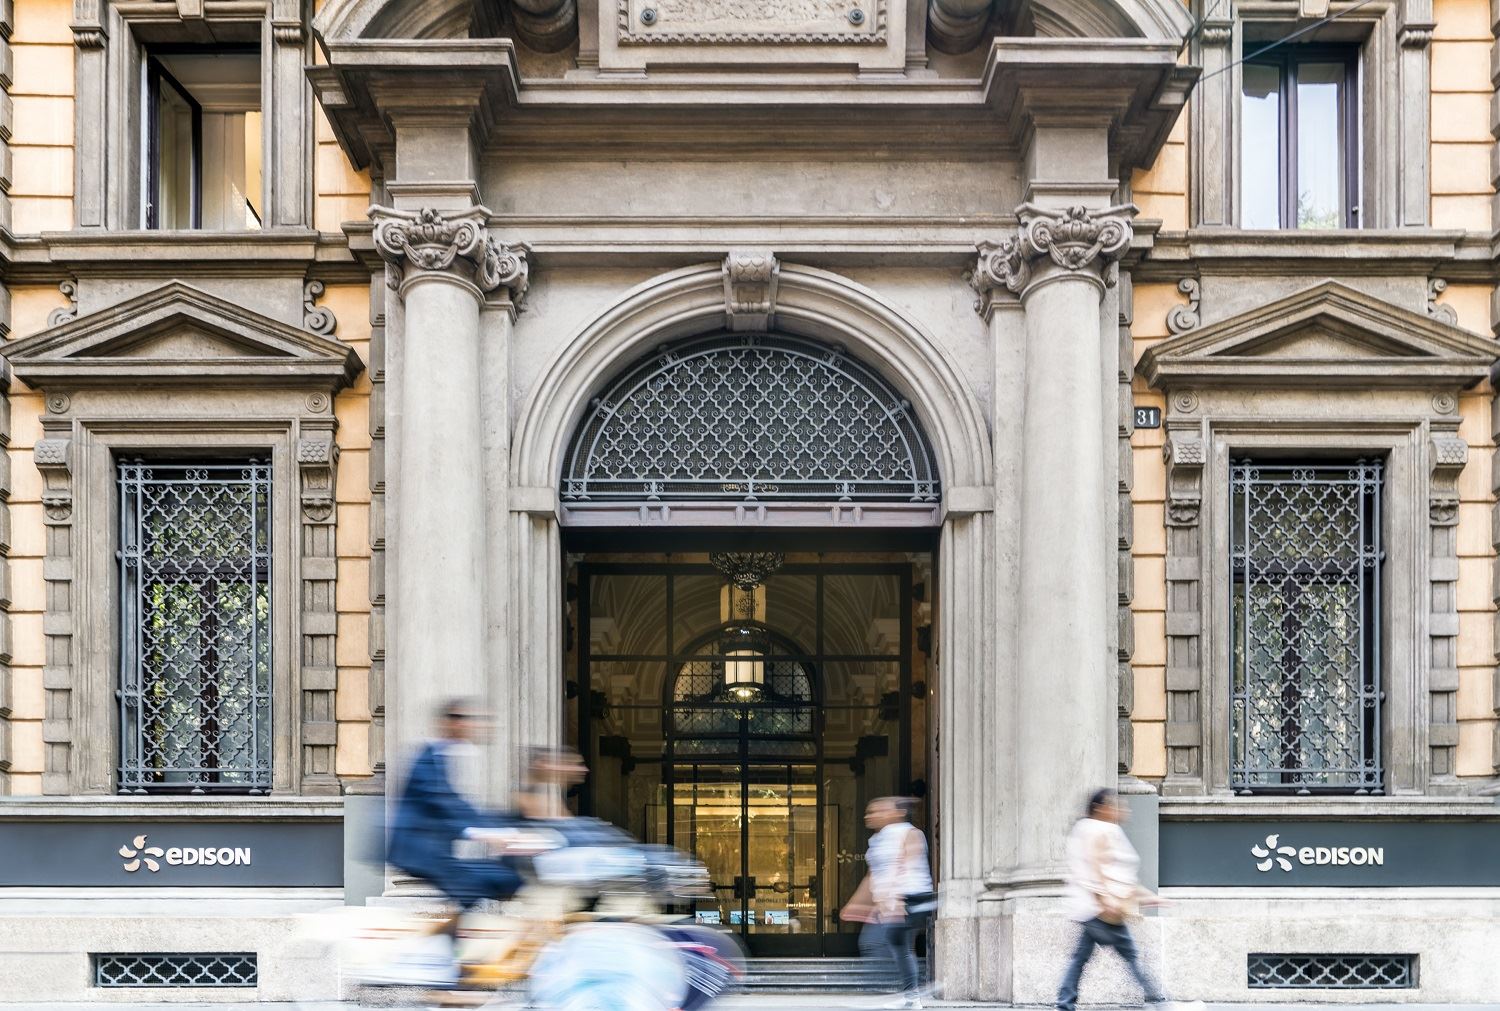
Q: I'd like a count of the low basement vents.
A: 2